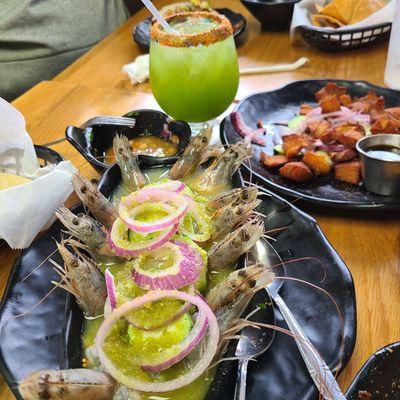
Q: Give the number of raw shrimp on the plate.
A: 11